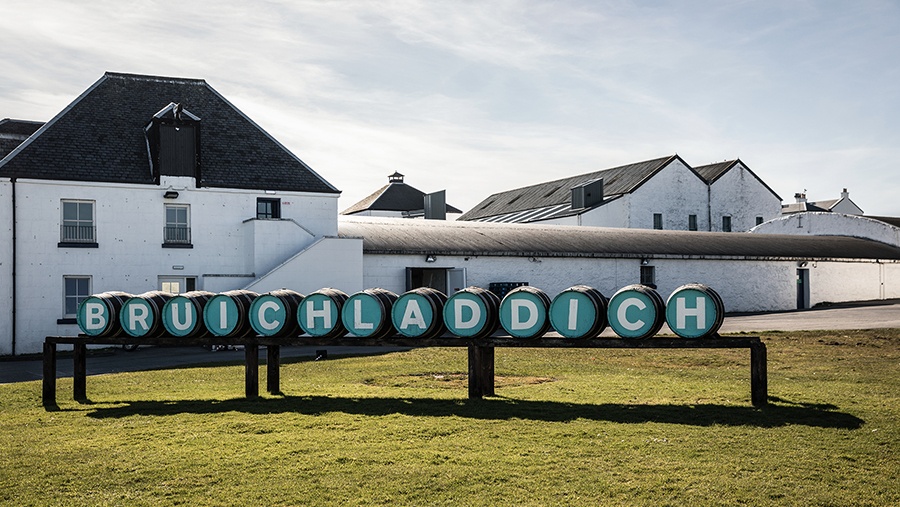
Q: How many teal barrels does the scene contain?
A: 13